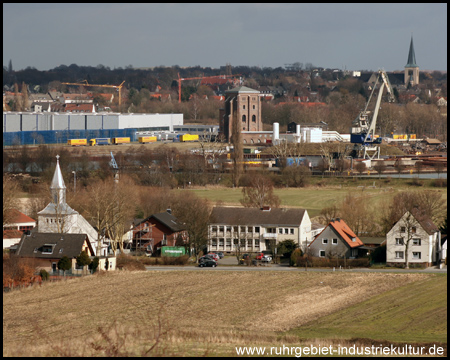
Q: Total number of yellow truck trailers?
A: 4